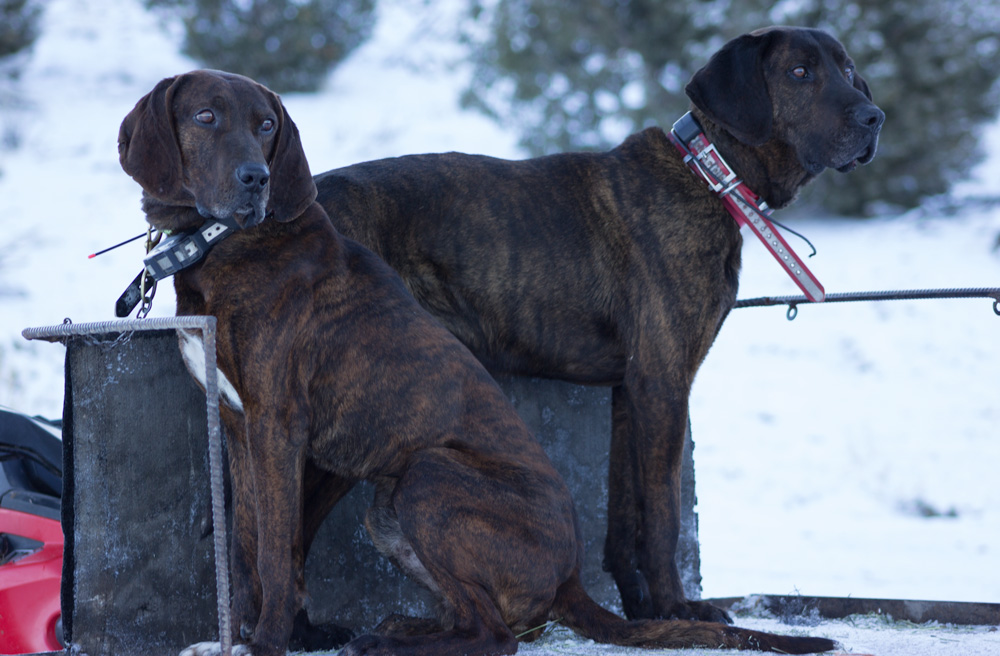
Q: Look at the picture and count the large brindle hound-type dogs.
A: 2